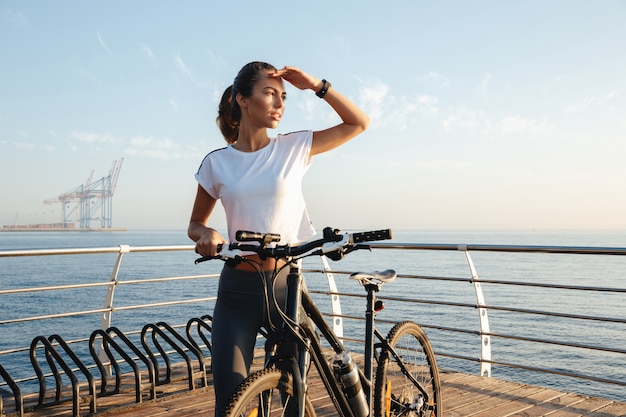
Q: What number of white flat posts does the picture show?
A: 3